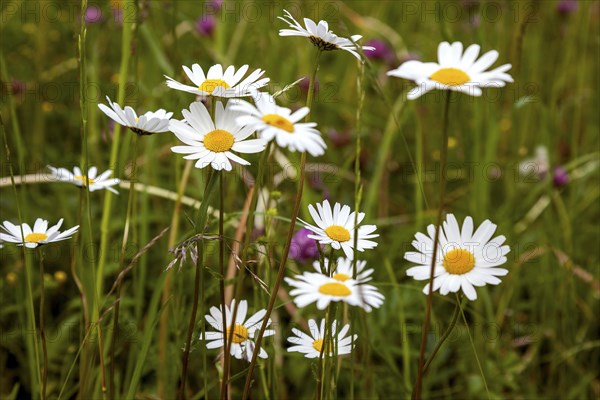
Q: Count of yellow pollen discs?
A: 12